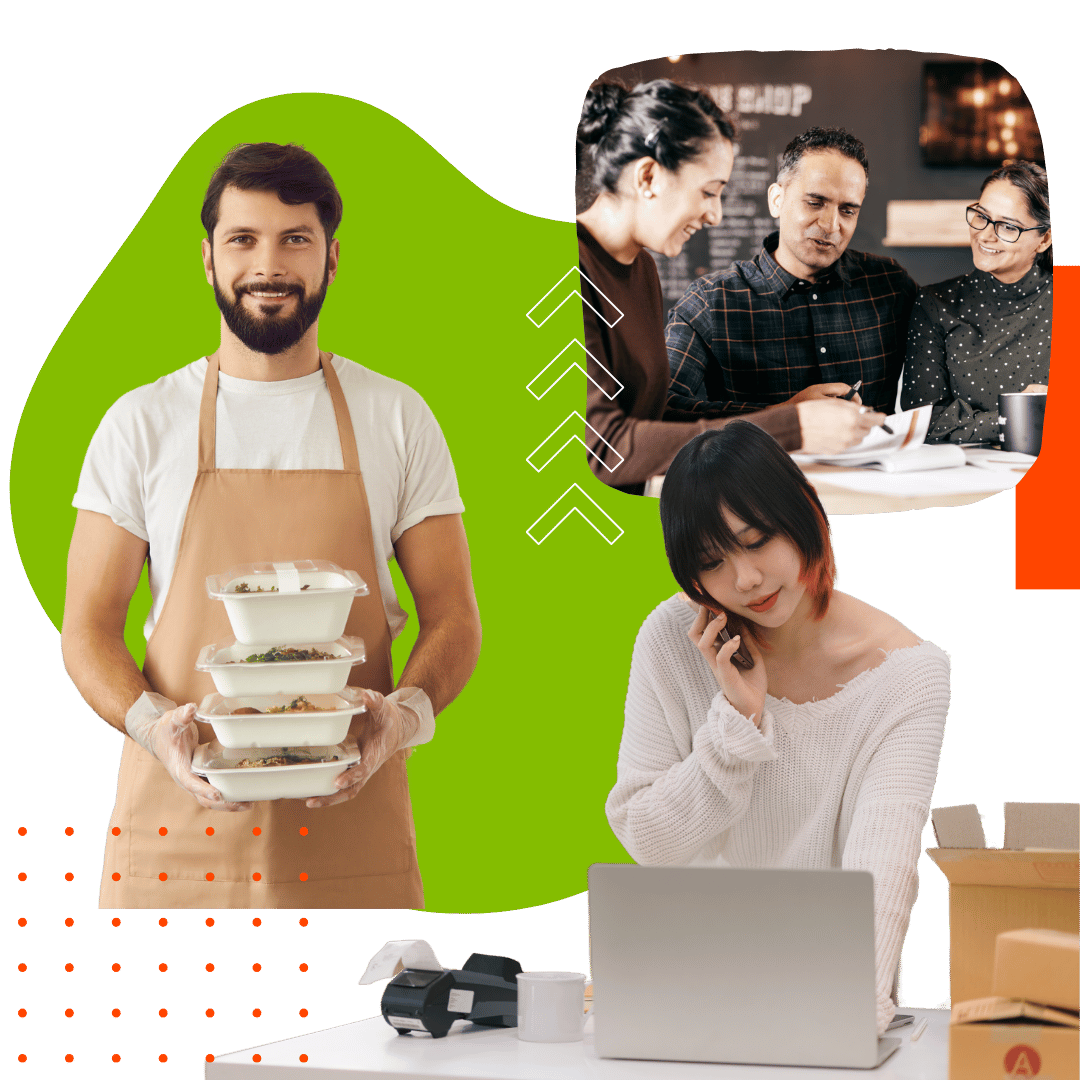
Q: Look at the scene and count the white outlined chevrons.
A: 4